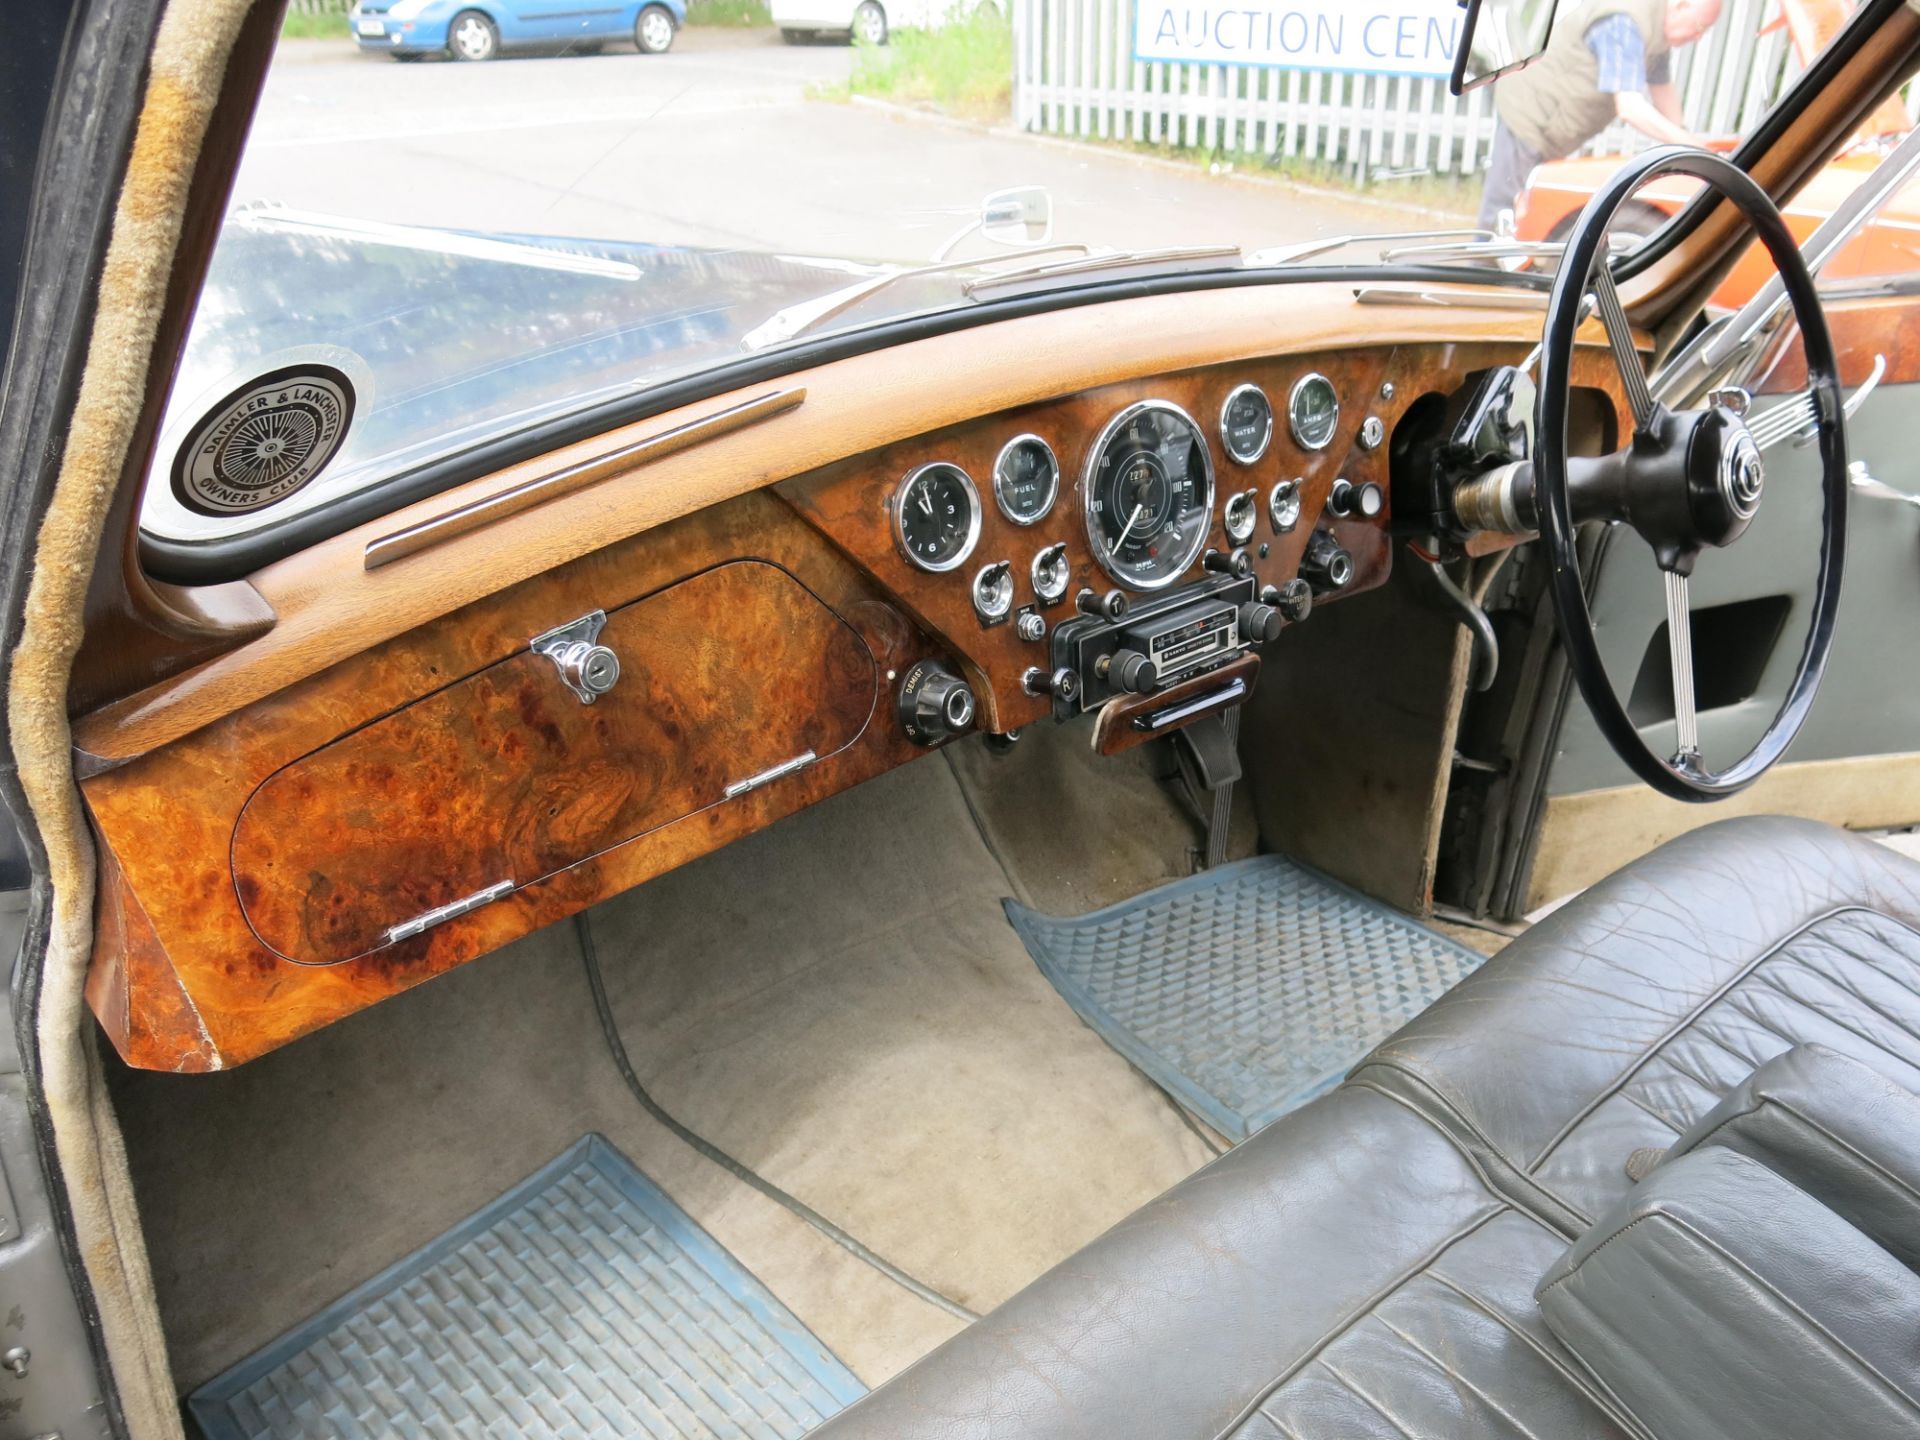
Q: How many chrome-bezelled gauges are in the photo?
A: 5